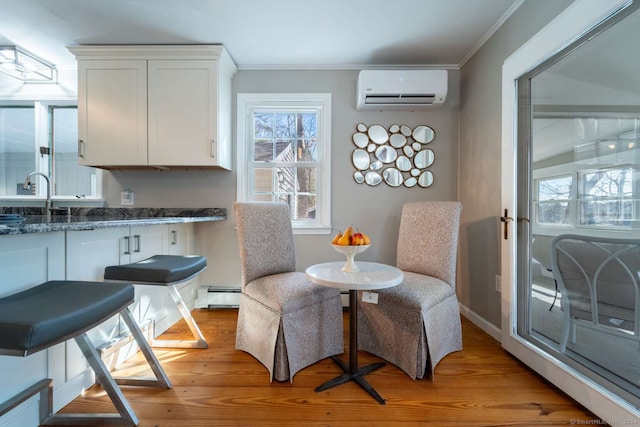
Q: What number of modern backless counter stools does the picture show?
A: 2